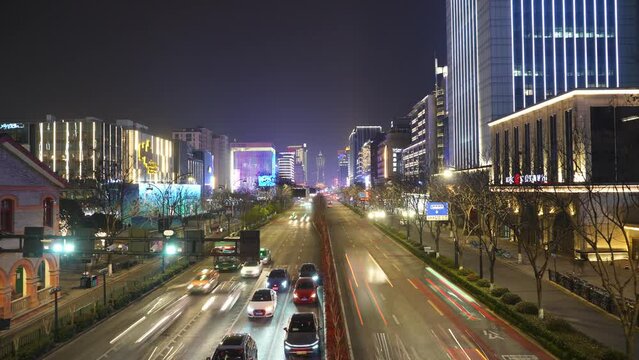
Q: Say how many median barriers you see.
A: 1